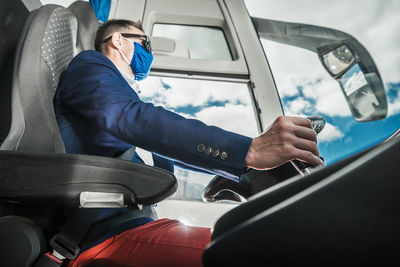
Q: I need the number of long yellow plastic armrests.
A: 0